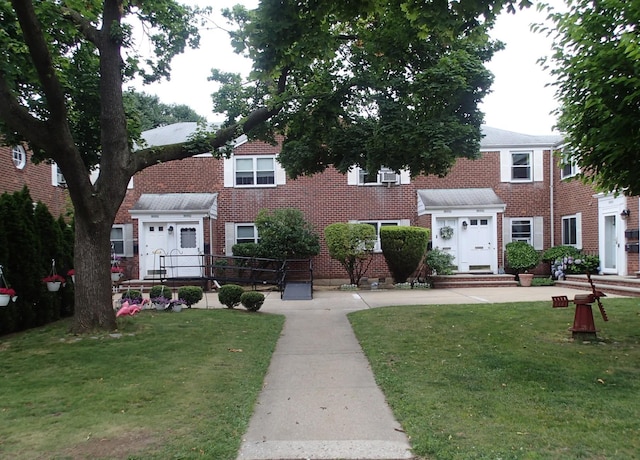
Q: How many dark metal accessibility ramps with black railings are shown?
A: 1